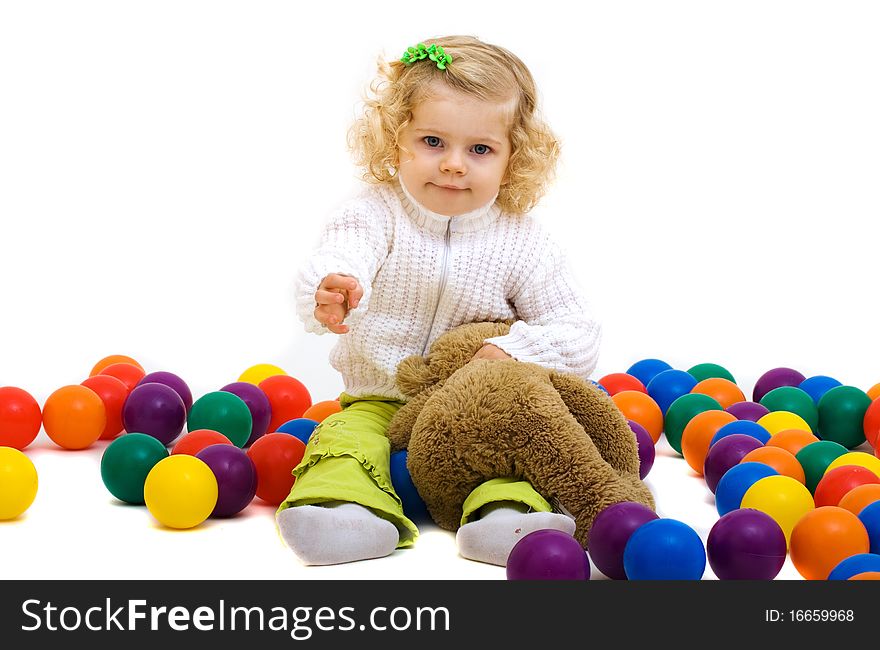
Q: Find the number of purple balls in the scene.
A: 11